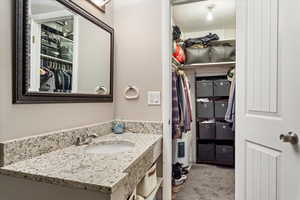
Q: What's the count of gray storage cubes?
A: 8